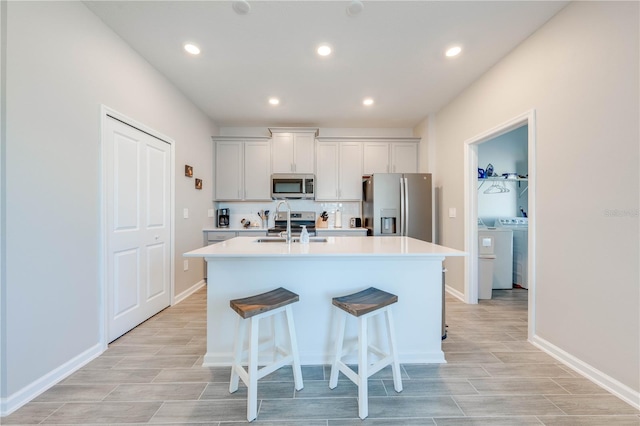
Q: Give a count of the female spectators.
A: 0